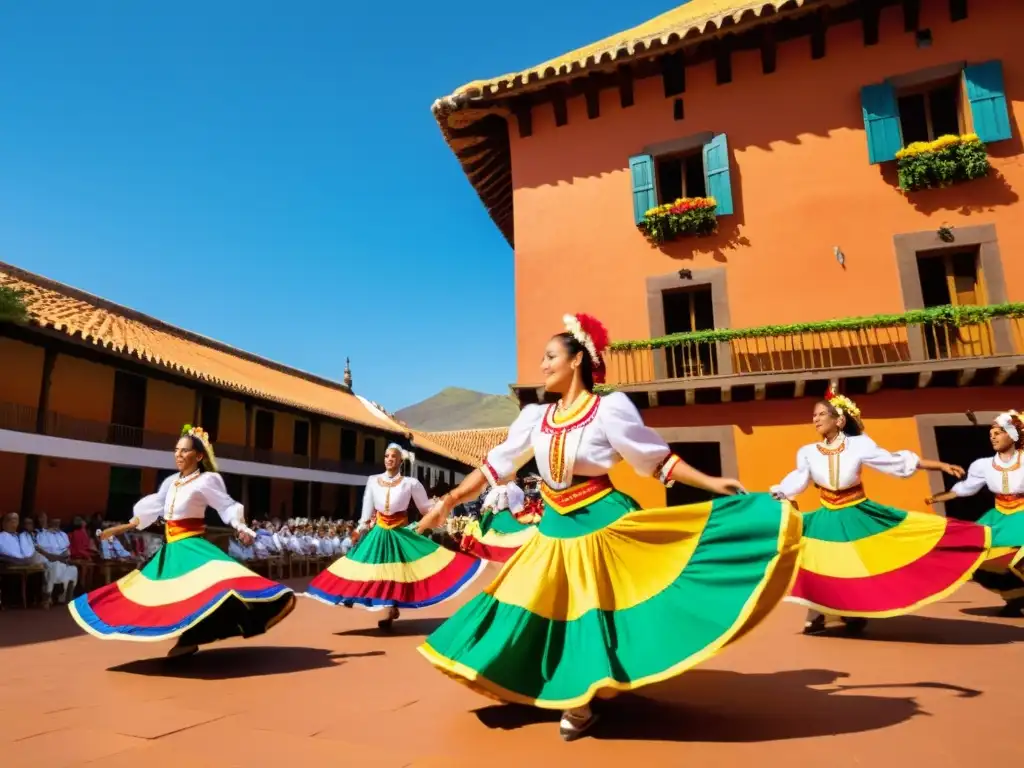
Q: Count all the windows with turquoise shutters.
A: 2